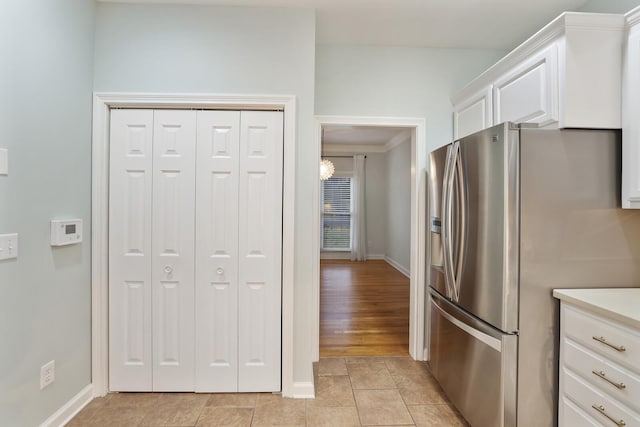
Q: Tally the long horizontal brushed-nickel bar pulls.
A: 3